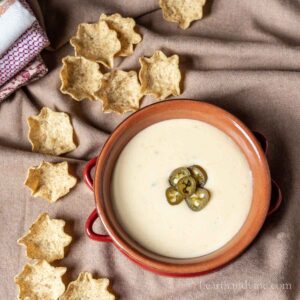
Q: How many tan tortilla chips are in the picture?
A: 11